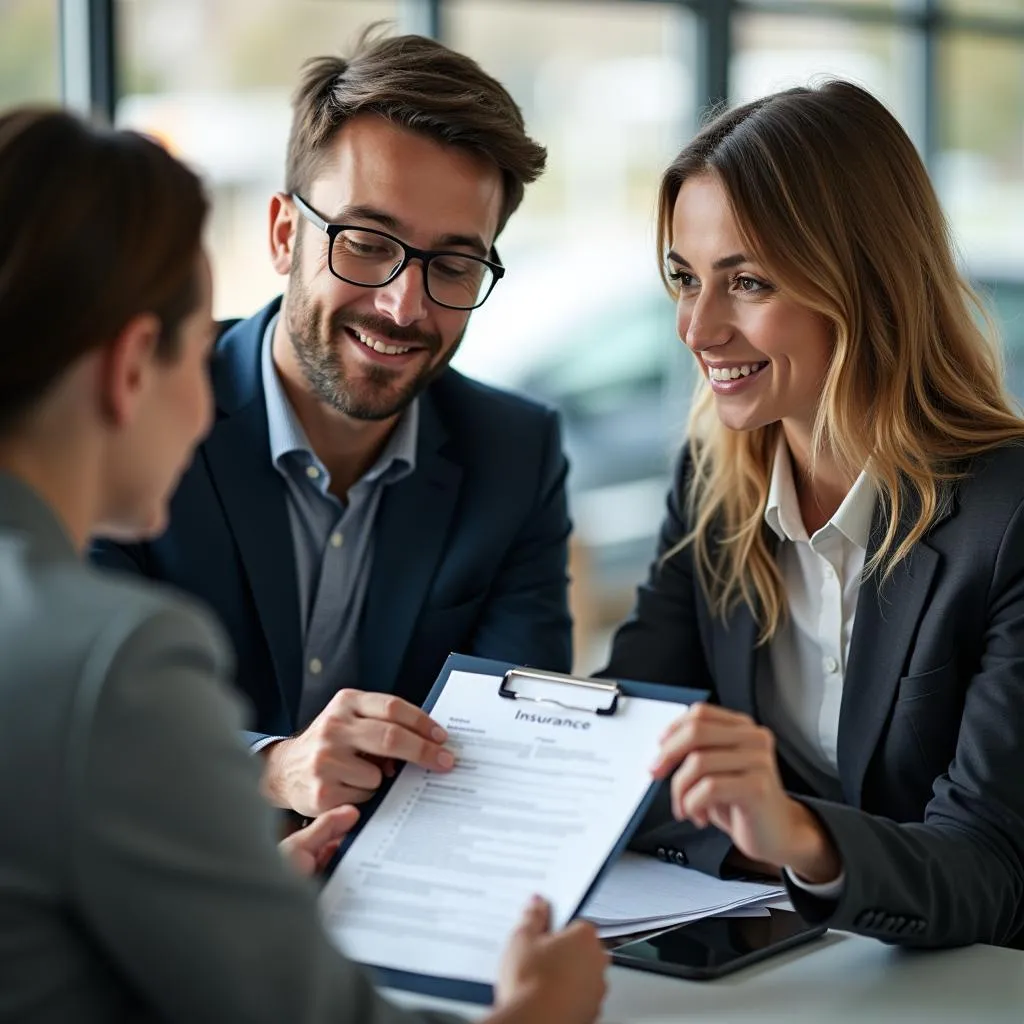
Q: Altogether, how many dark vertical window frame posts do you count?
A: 4